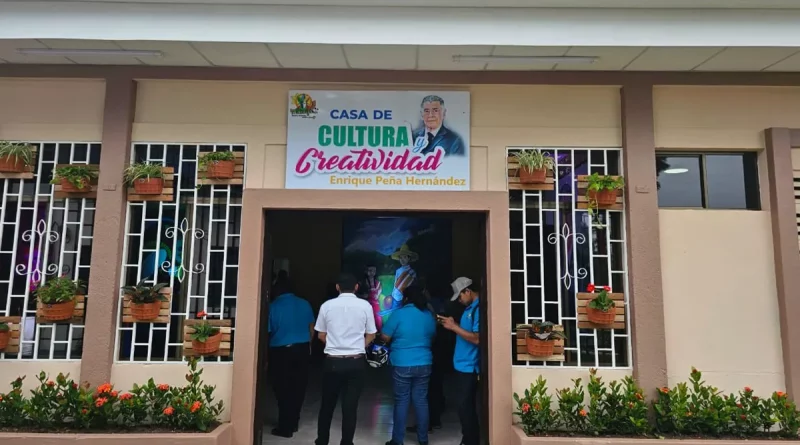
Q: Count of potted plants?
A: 12